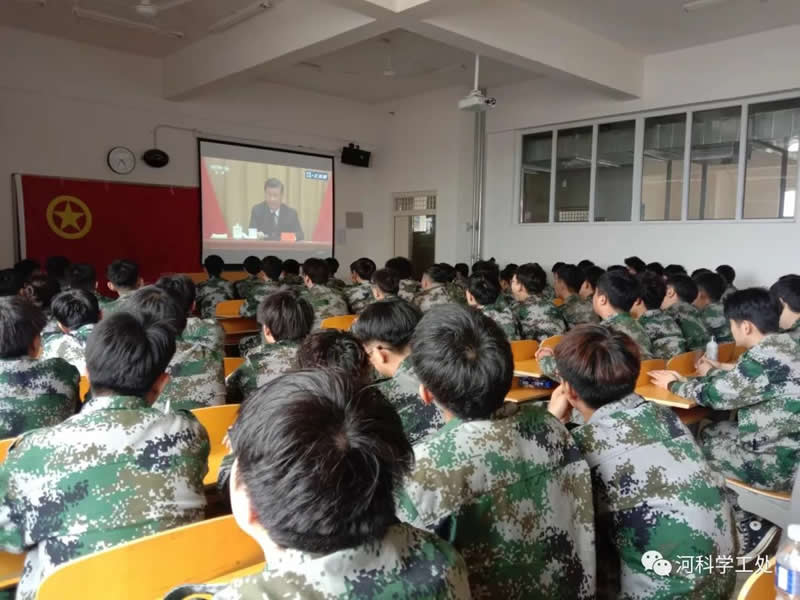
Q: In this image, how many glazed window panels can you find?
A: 6